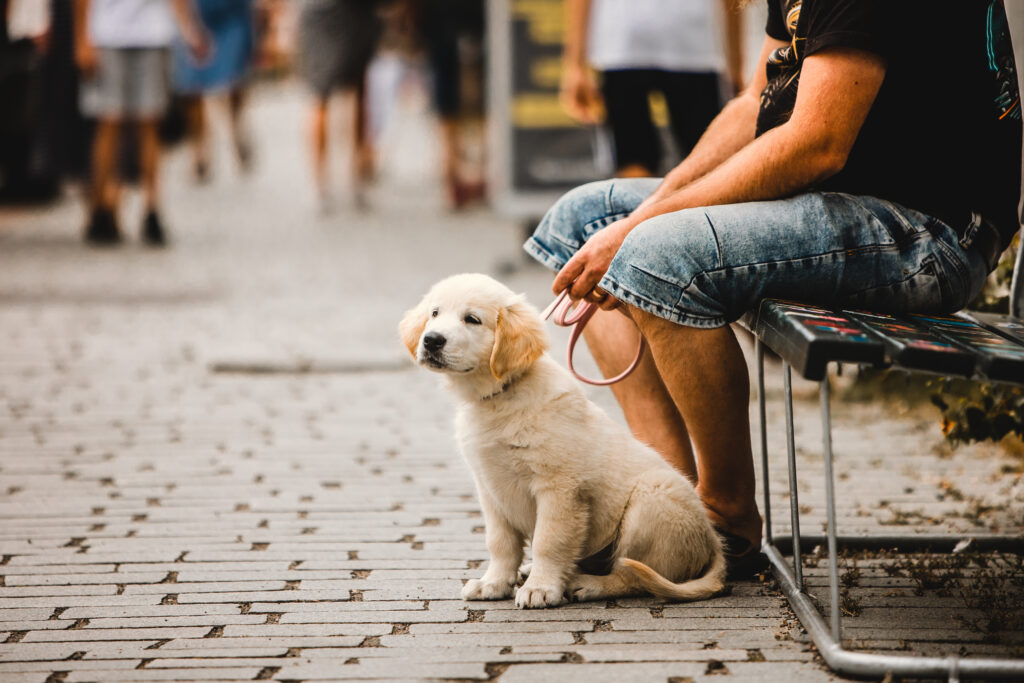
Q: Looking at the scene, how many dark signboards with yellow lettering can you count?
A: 1